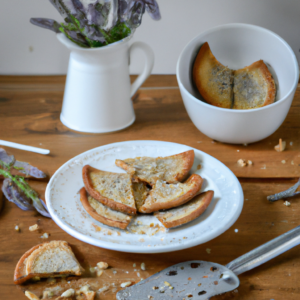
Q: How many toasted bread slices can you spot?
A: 8